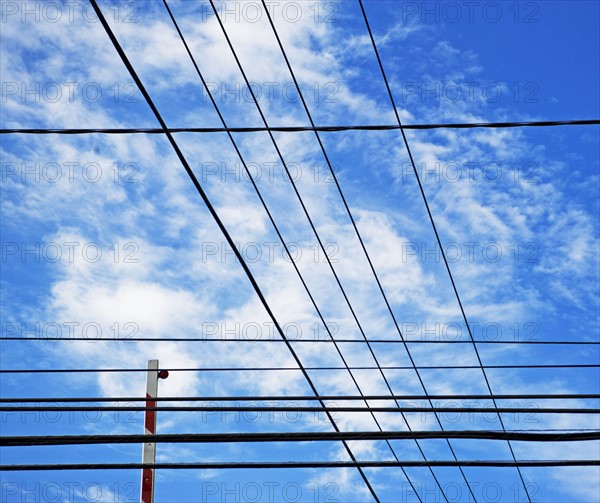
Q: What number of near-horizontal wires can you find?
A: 7